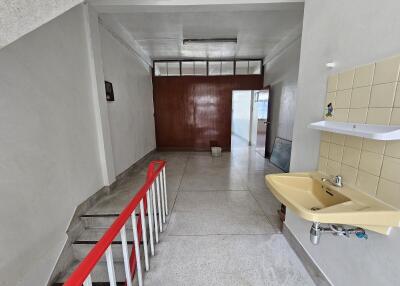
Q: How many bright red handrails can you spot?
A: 1